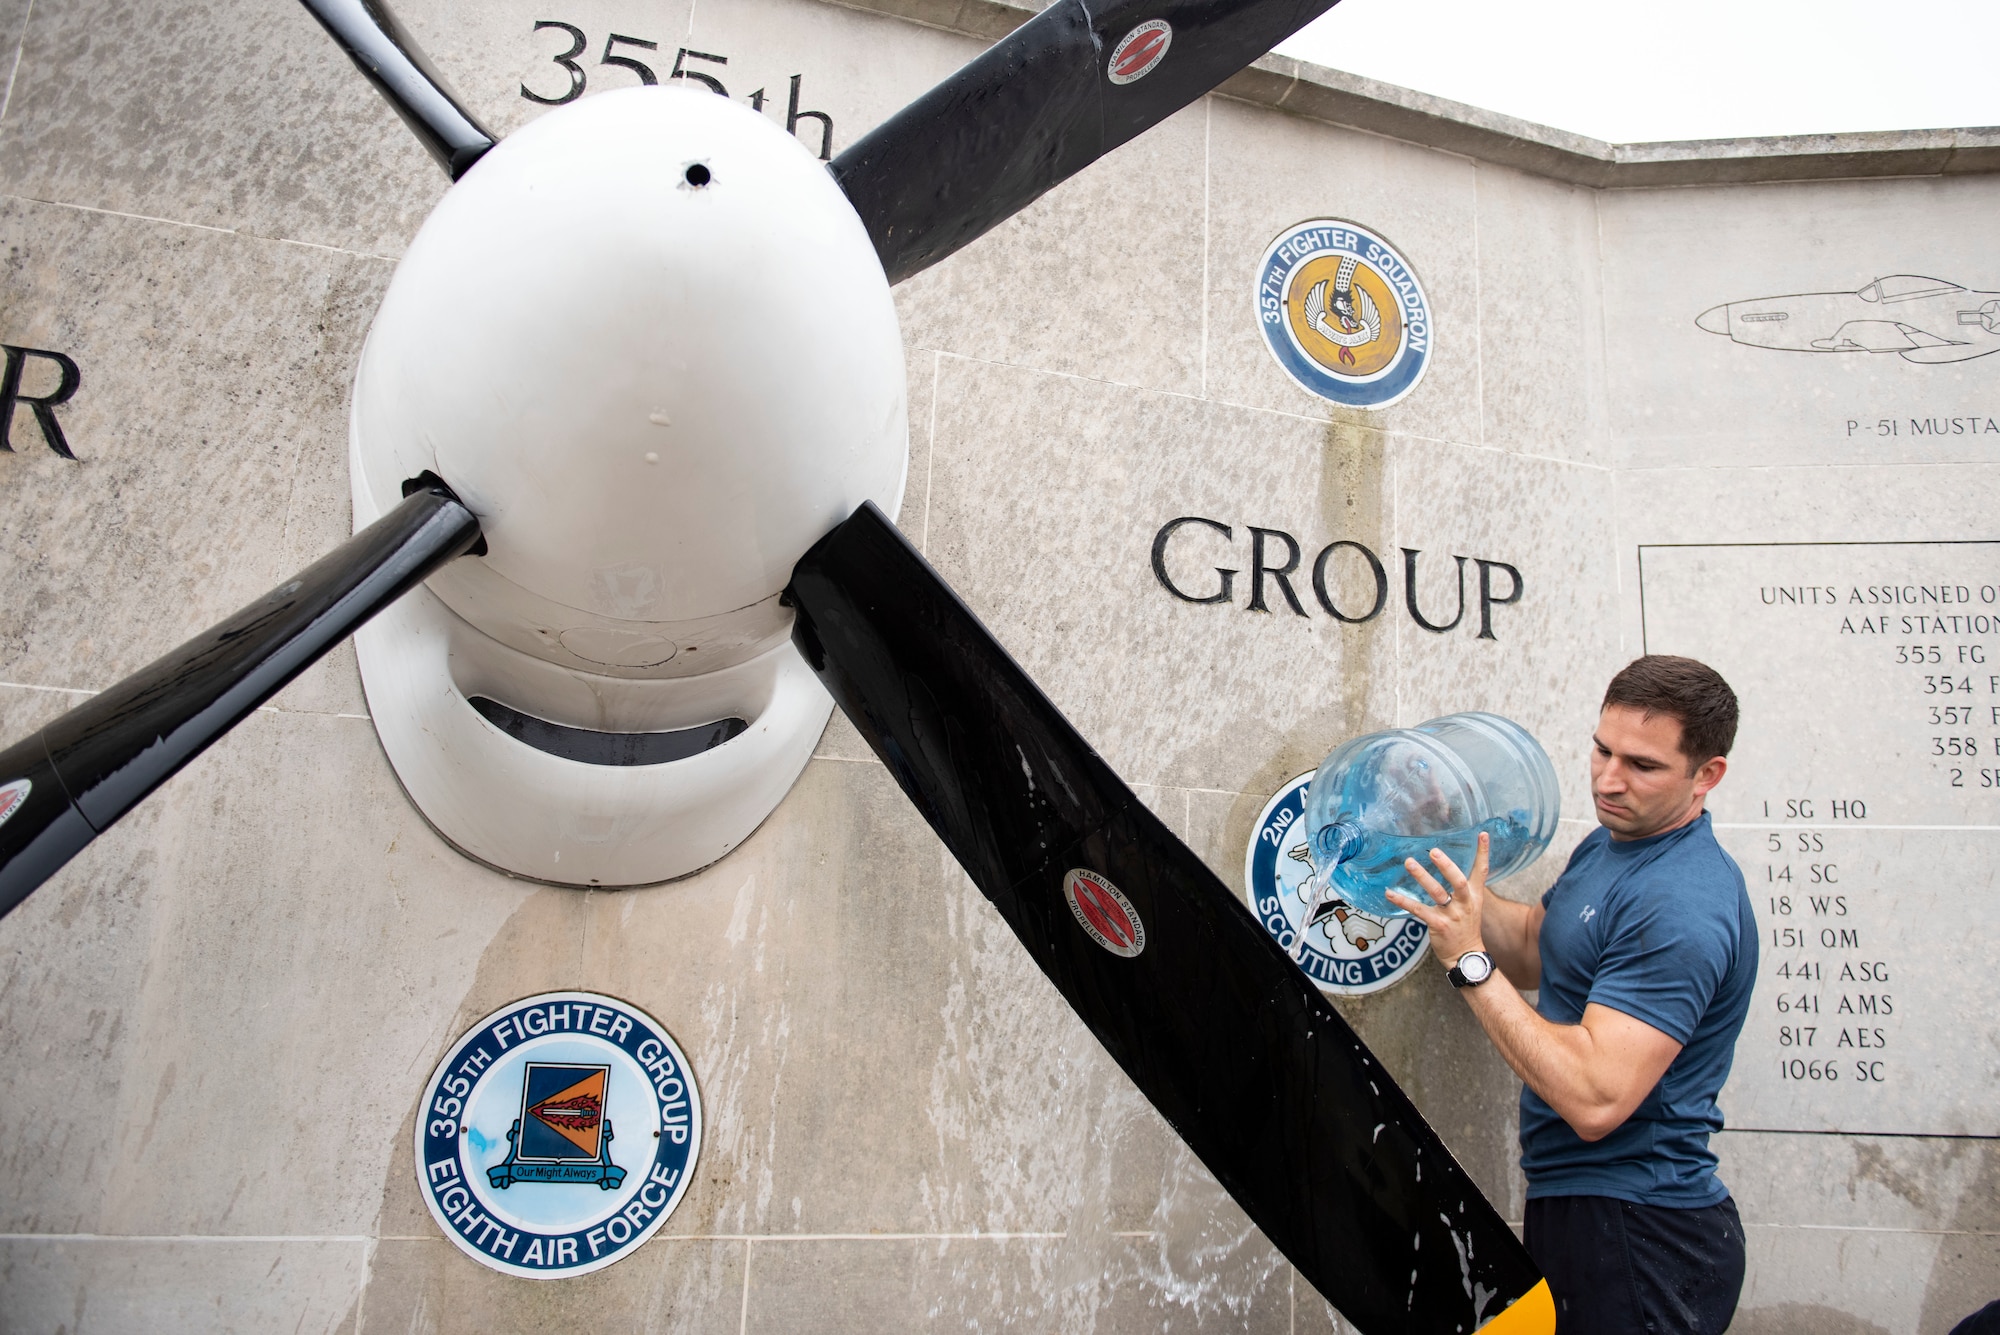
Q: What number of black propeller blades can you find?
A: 4